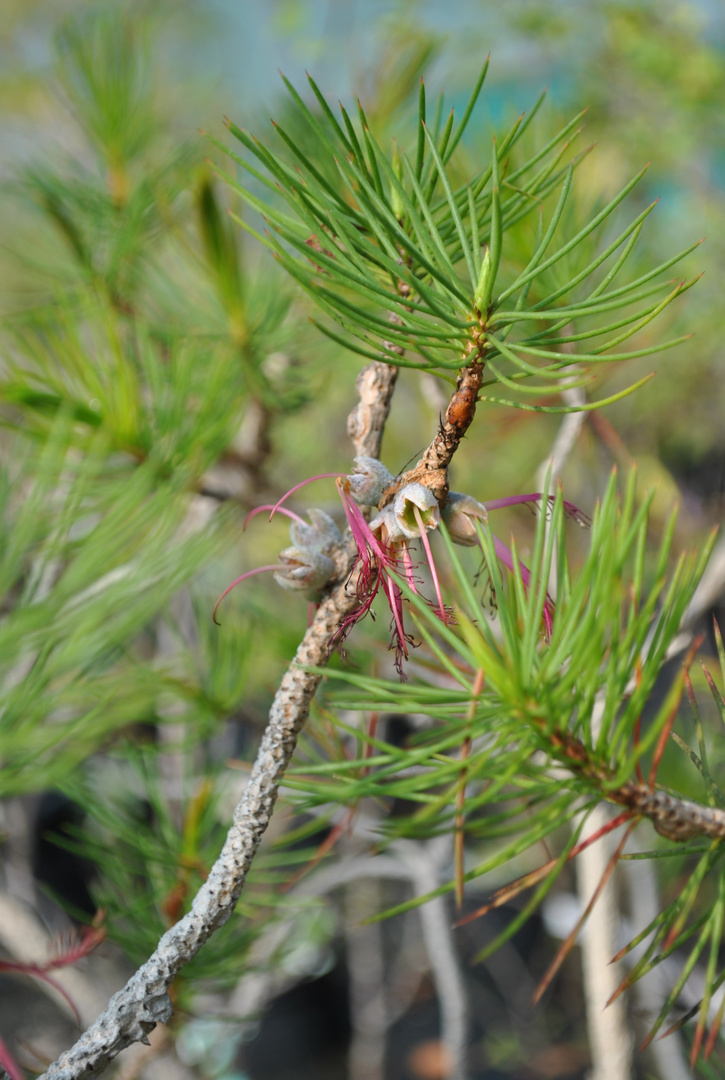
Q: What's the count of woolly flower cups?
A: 6